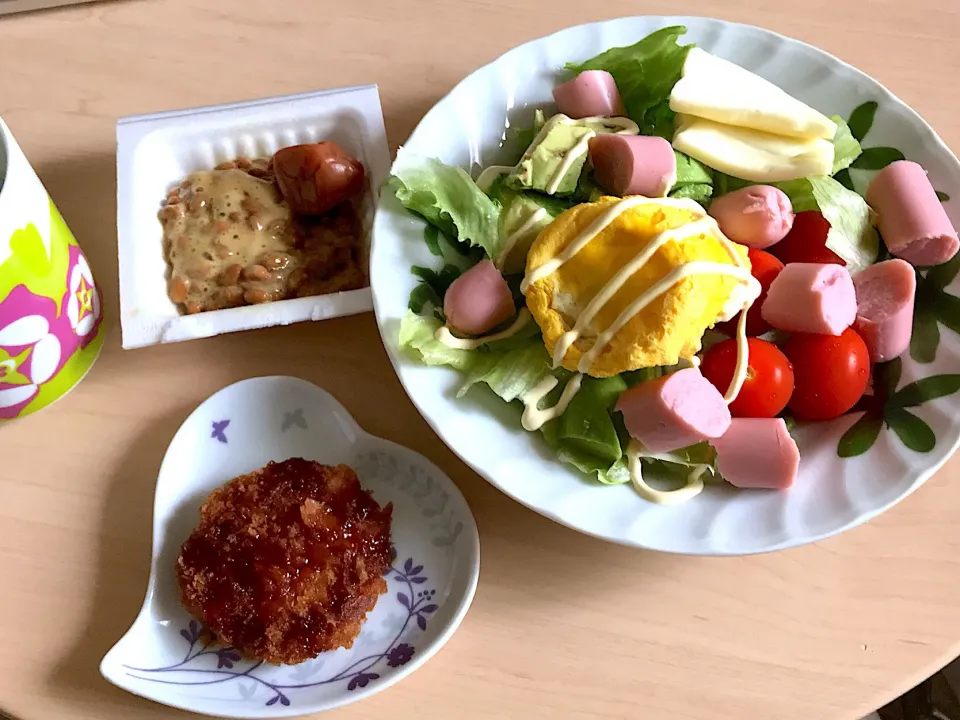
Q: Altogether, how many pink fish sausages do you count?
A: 9